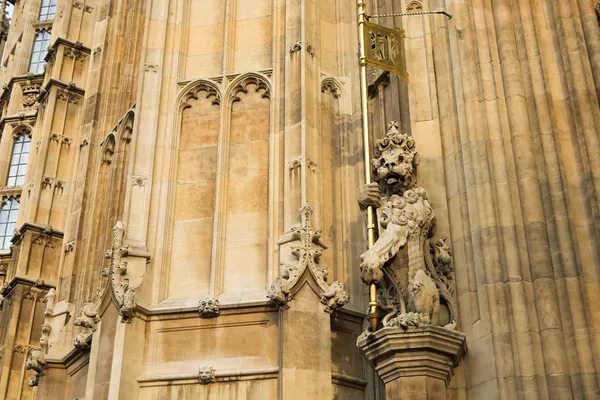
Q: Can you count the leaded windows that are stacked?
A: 4